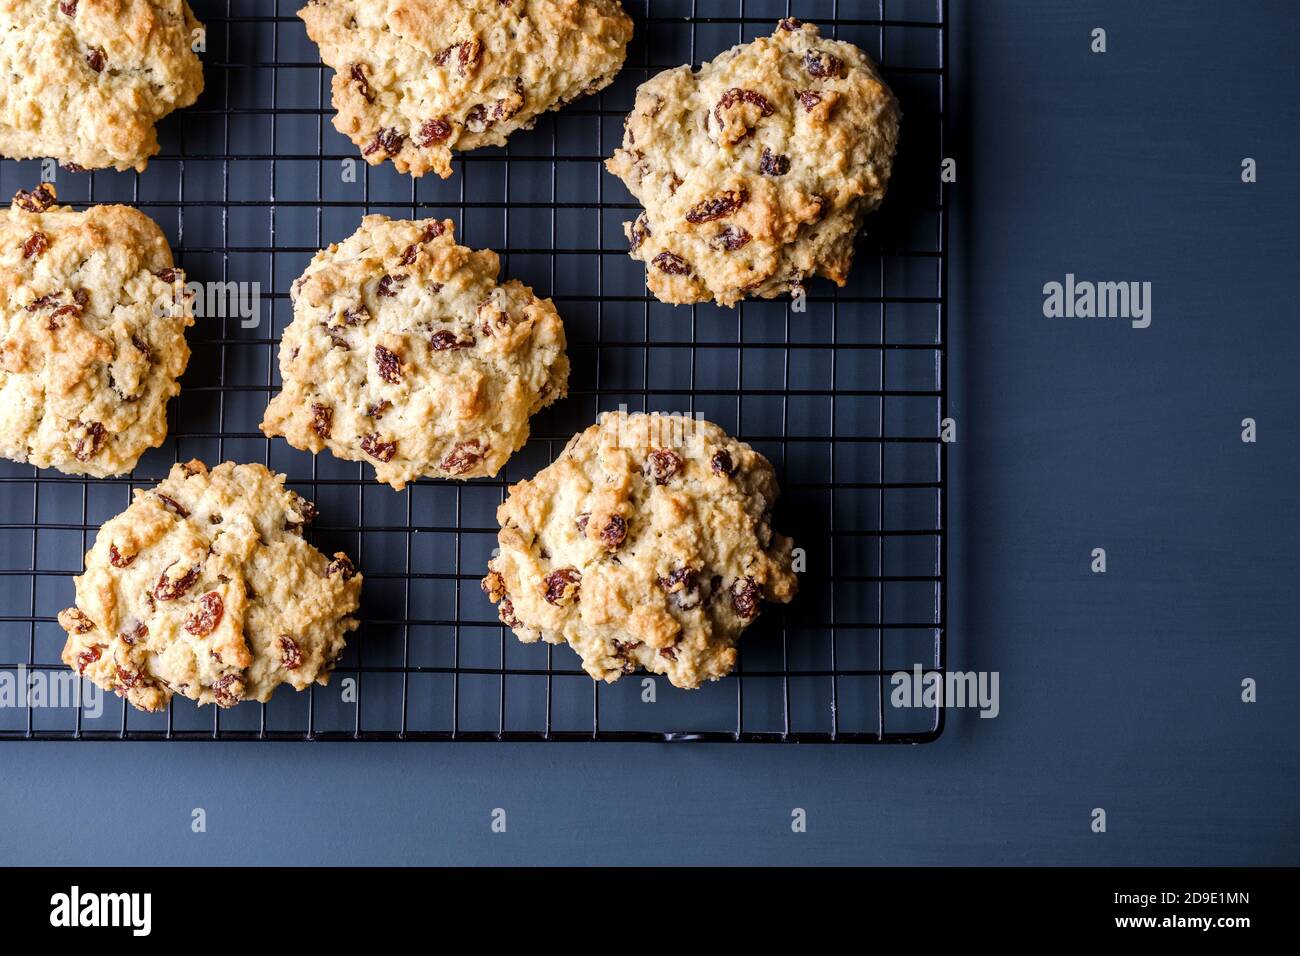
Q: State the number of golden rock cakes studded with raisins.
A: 7